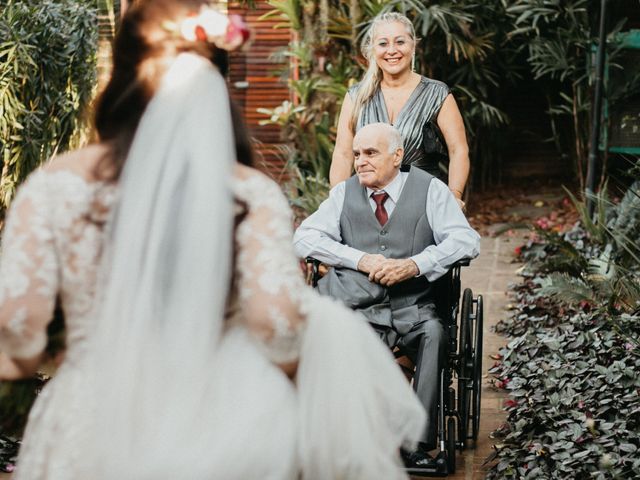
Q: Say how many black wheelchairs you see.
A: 1